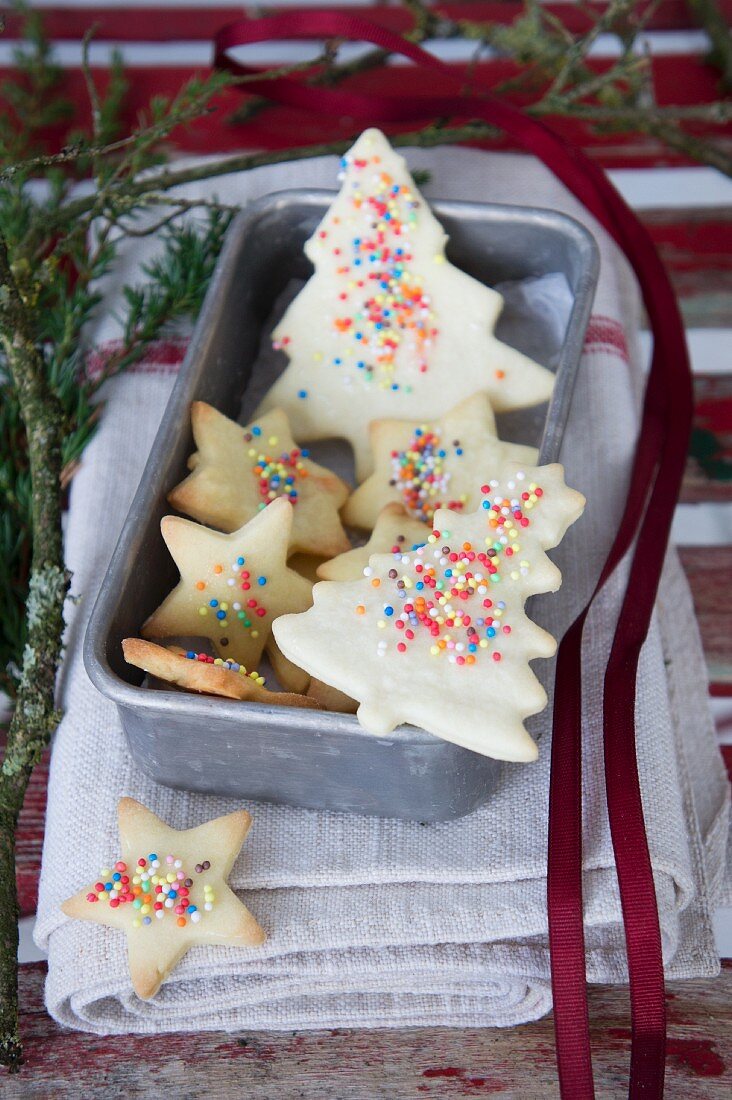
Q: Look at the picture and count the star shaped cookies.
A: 6